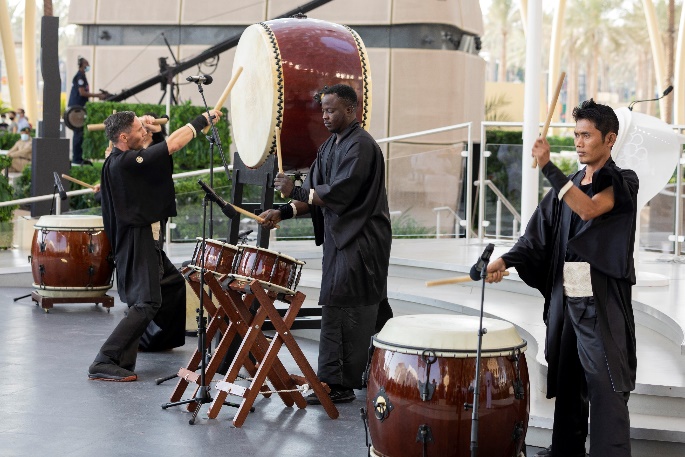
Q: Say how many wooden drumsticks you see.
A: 8